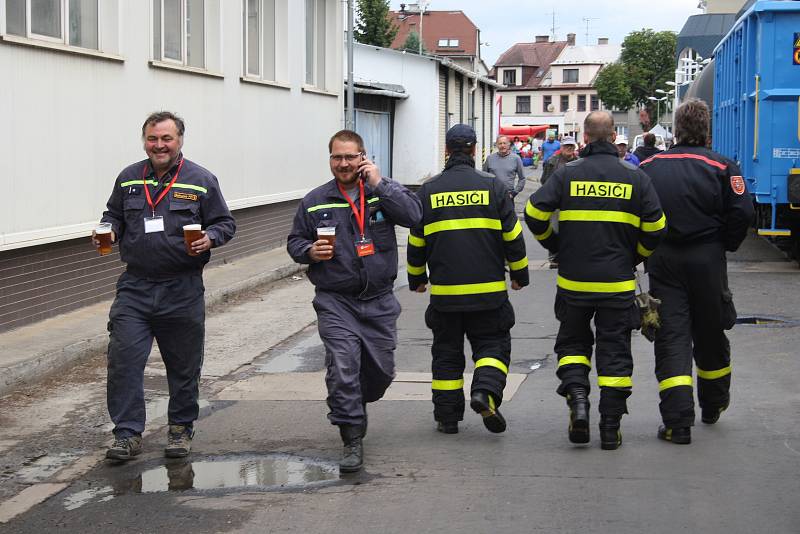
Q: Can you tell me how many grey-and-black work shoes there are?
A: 2